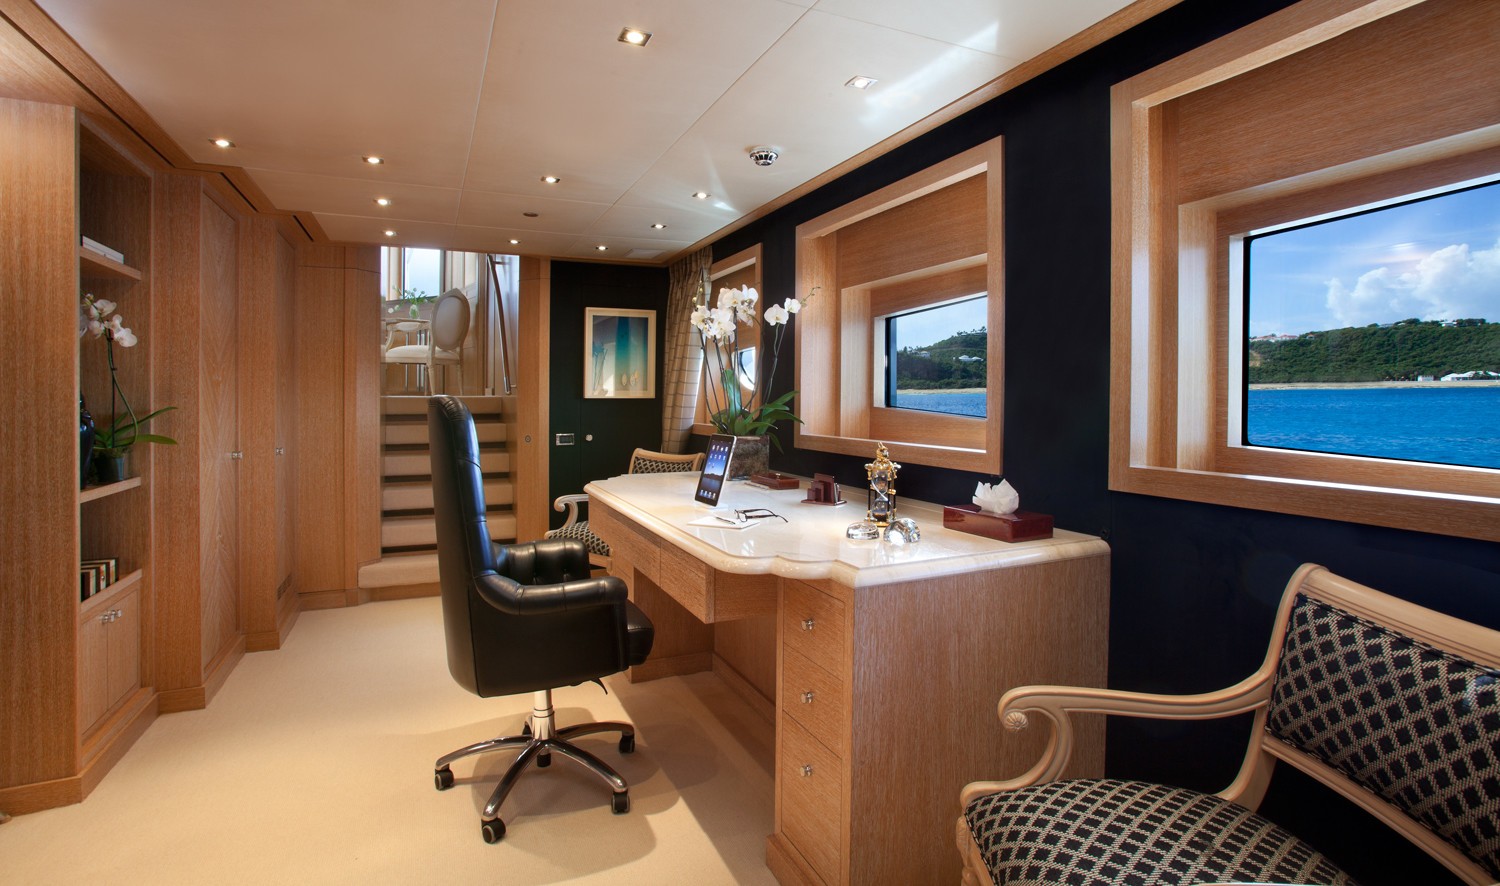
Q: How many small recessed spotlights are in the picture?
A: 11